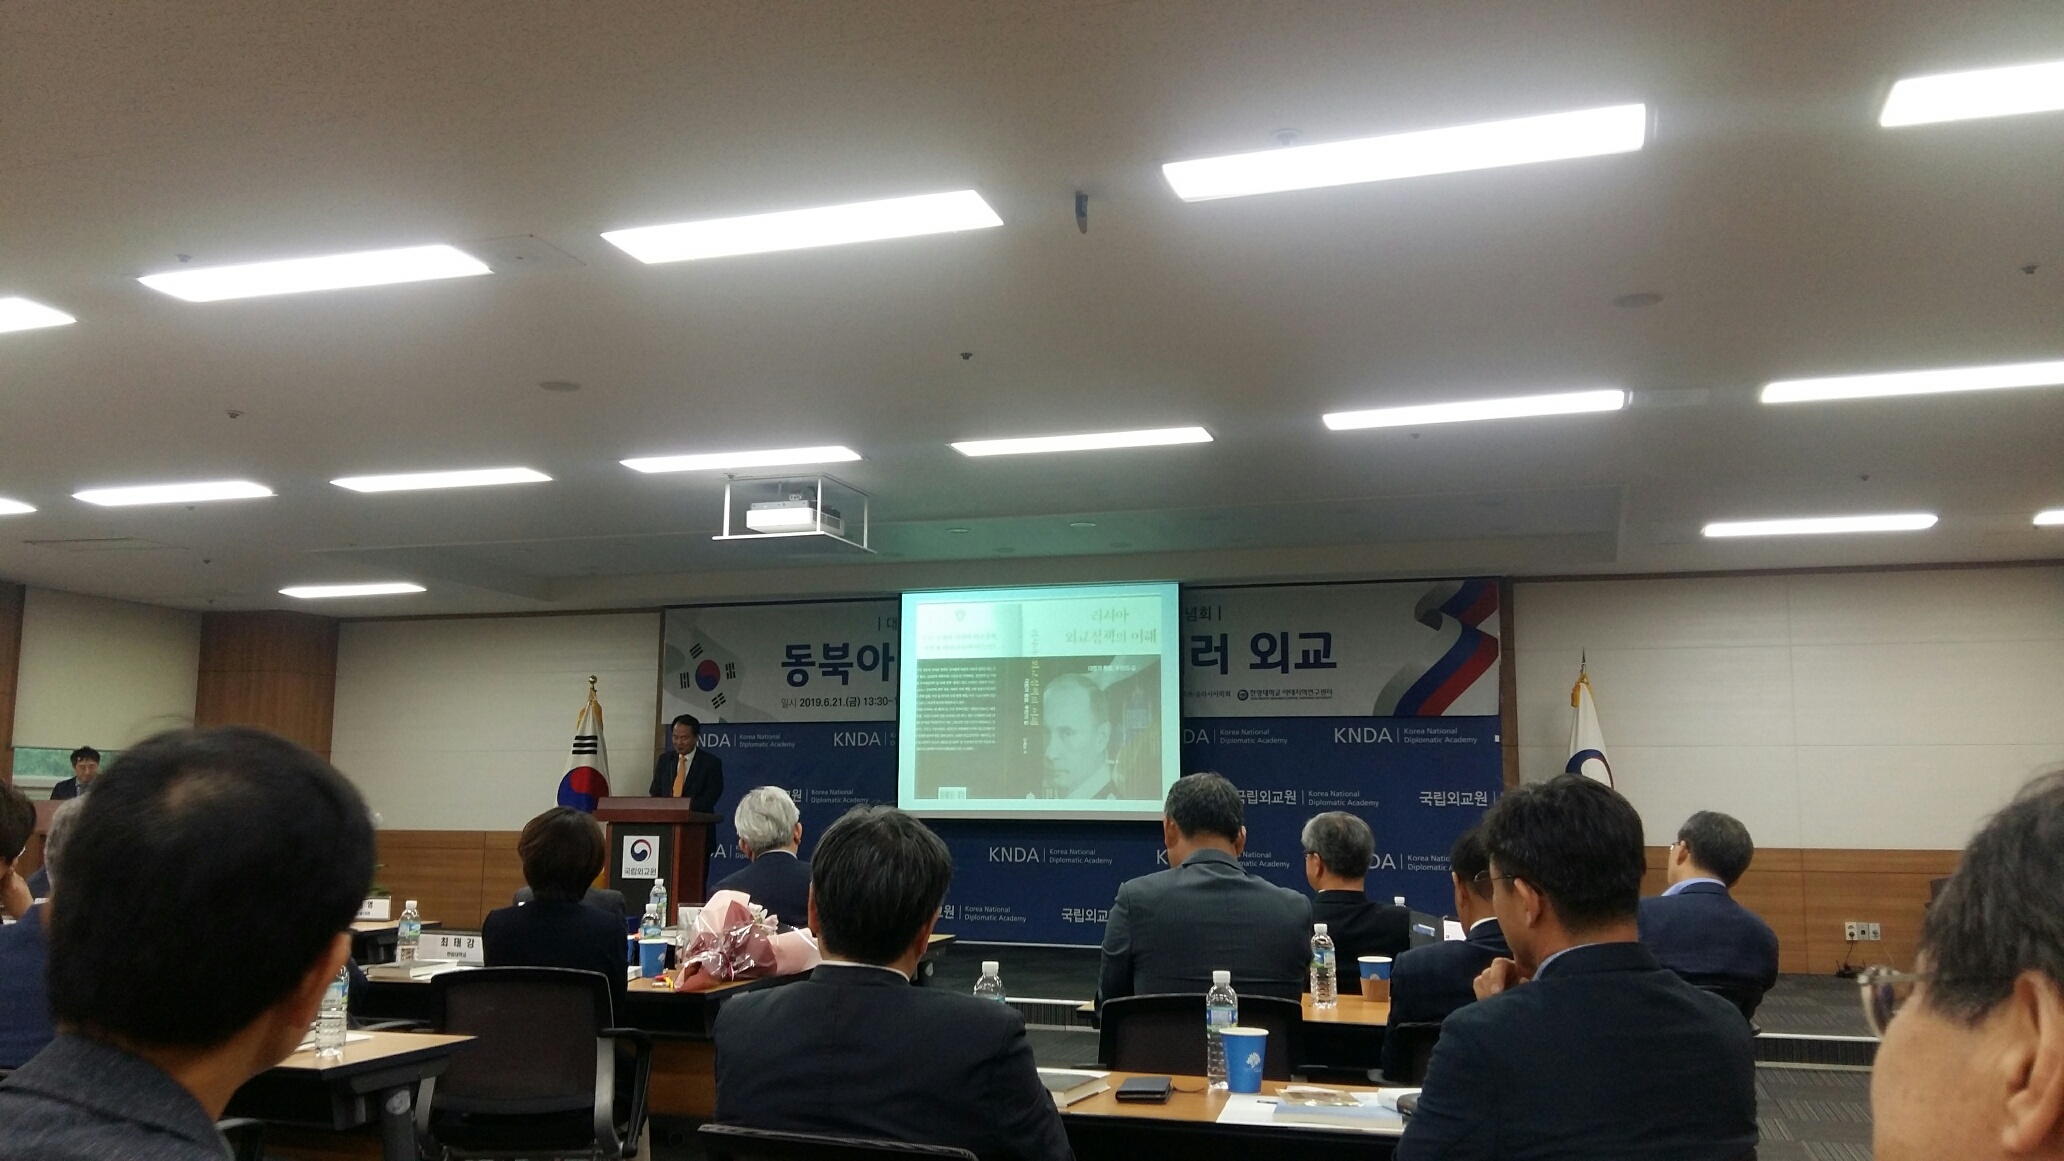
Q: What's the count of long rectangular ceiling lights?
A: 15